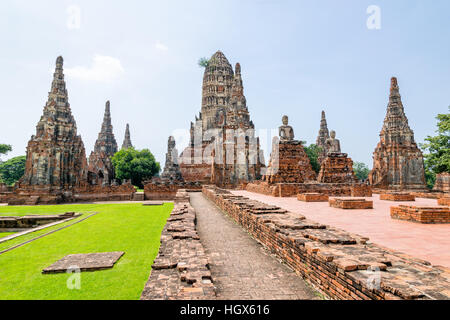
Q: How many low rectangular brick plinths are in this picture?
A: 5